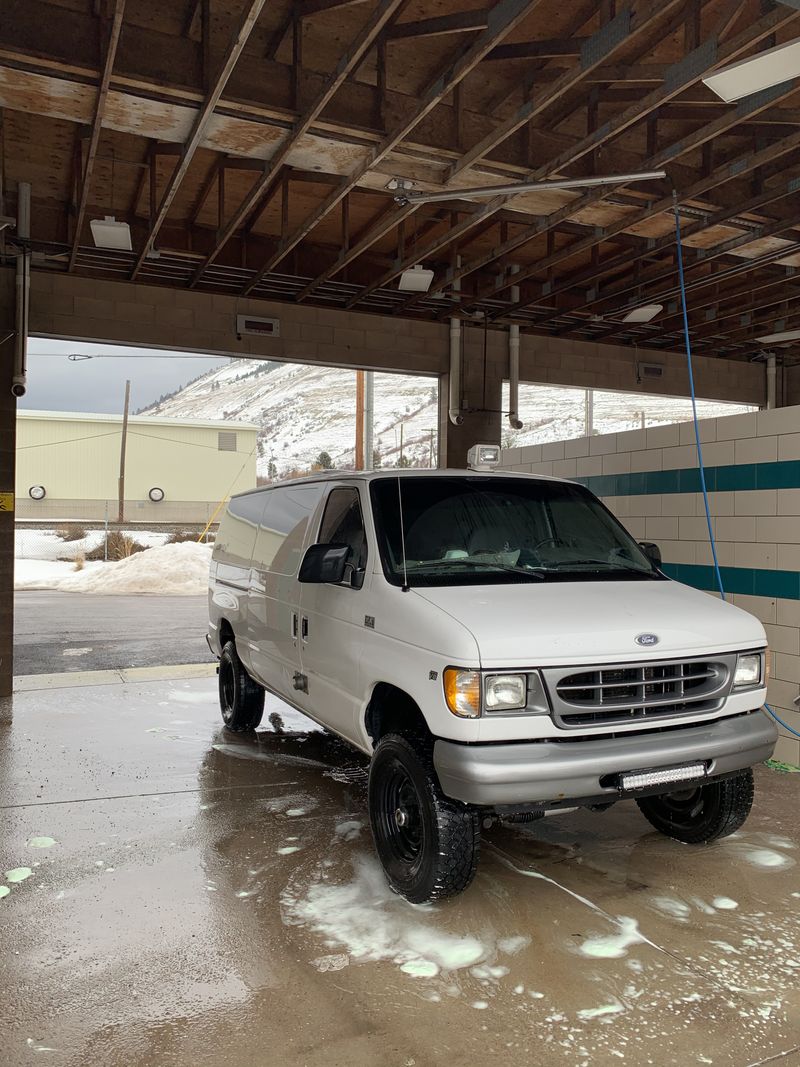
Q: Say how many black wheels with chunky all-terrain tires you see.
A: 3